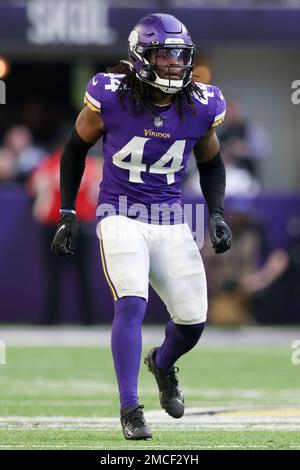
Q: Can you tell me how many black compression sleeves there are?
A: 2